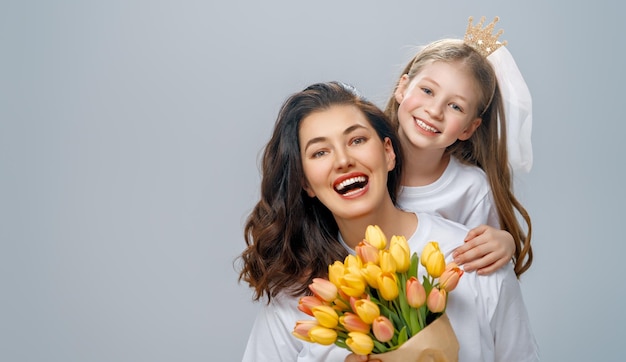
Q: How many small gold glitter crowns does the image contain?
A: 1